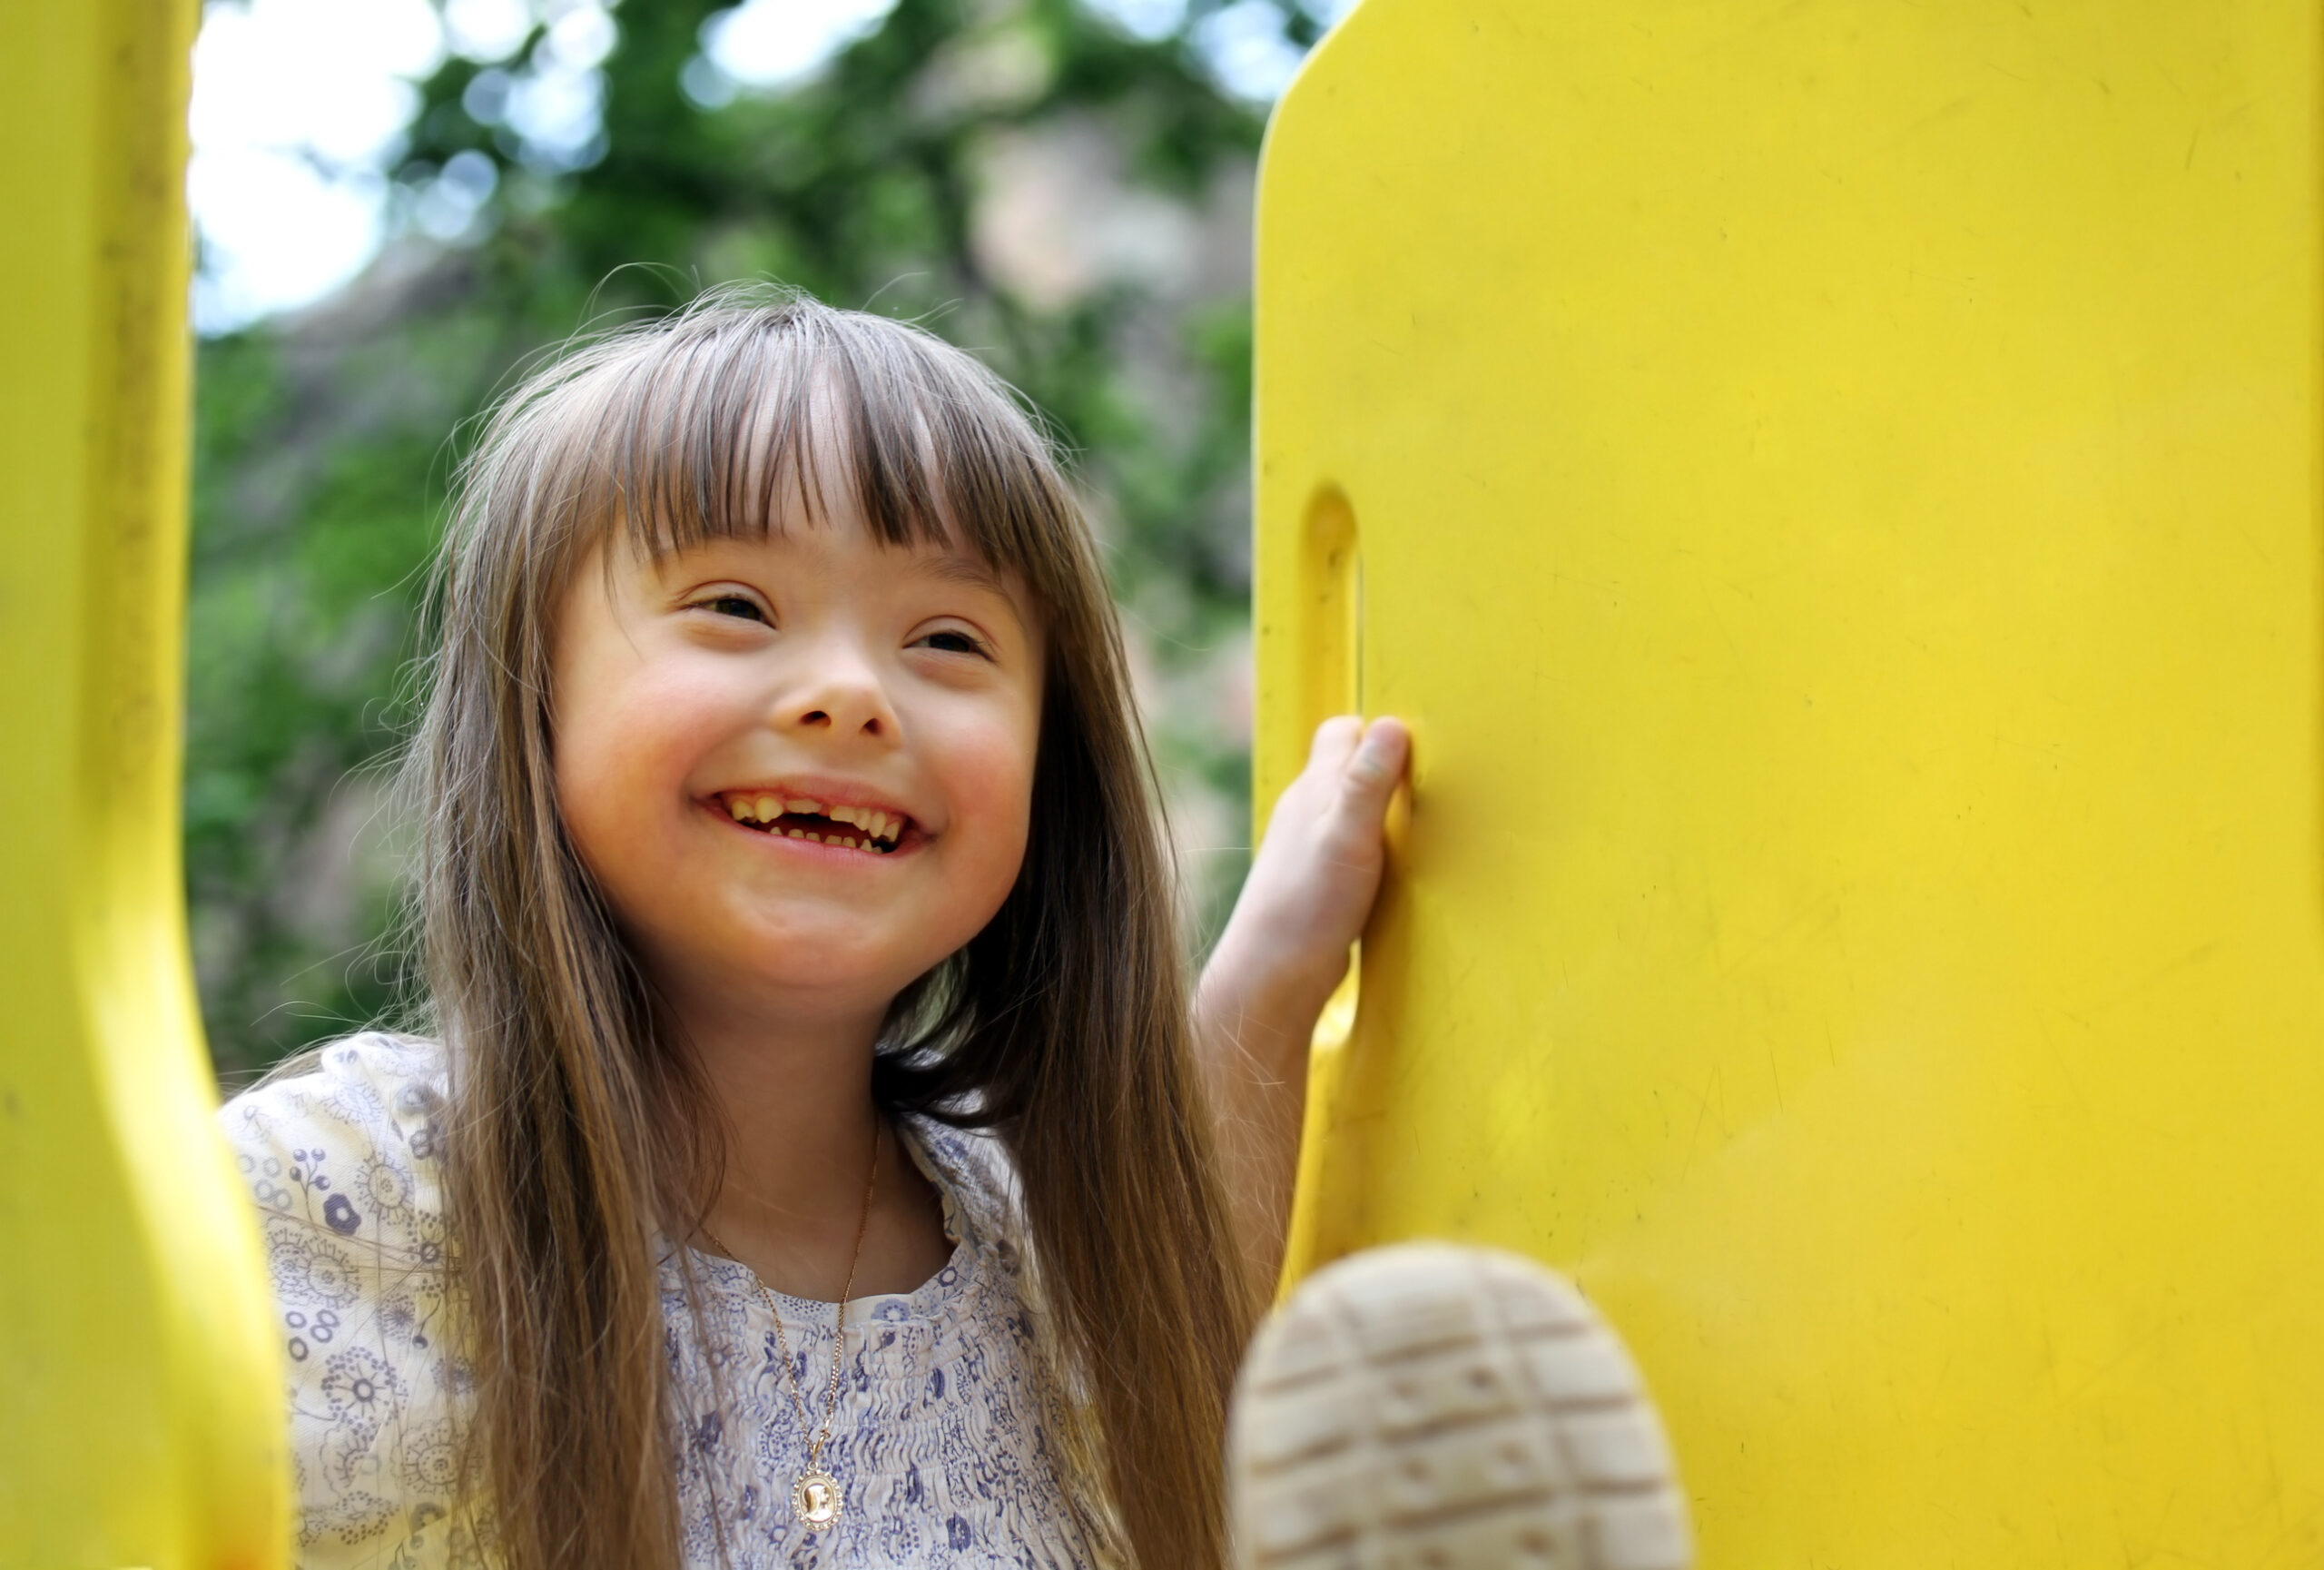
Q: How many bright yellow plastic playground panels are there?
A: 2